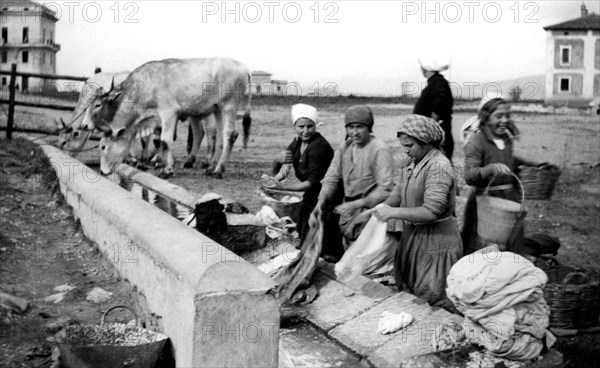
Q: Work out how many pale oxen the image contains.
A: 3